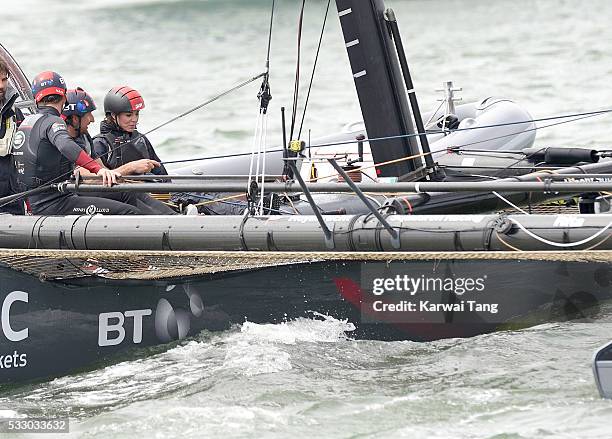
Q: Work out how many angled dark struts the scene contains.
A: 2